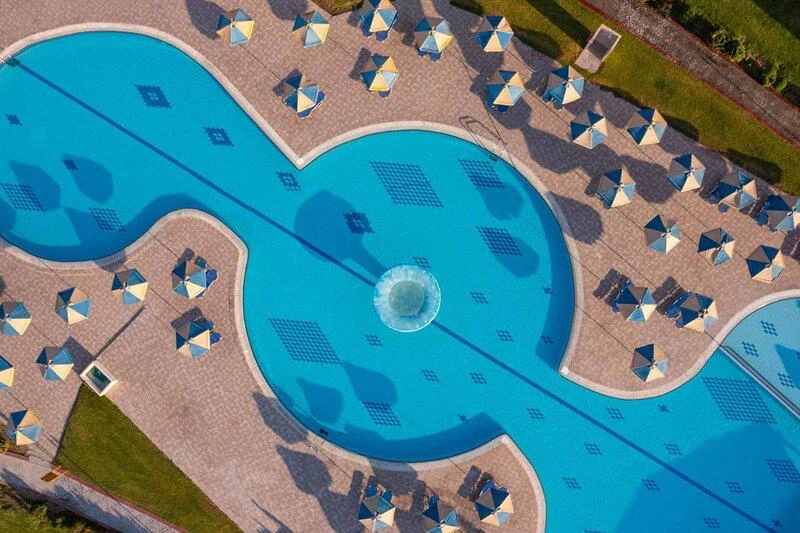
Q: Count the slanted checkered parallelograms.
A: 9